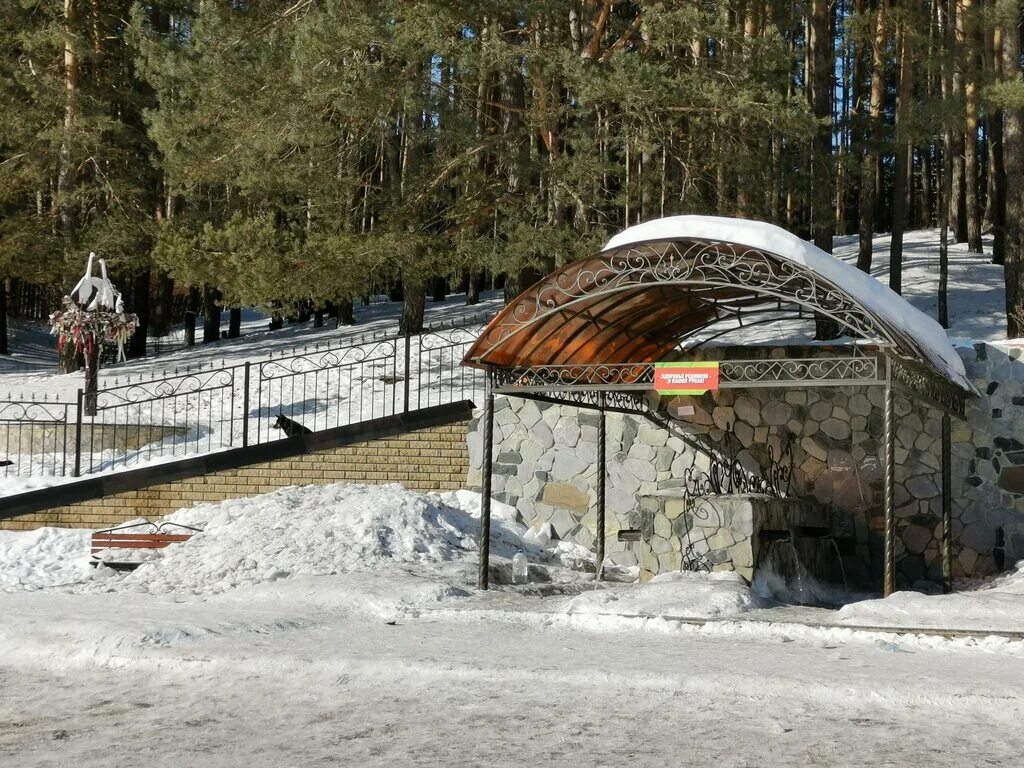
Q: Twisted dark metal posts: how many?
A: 4